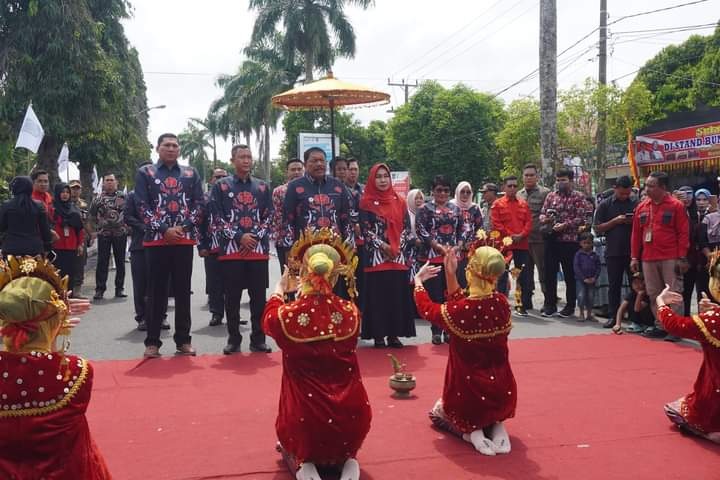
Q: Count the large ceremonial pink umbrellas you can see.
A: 0